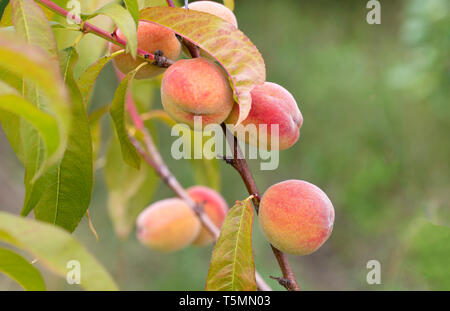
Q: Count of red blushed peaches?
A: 7